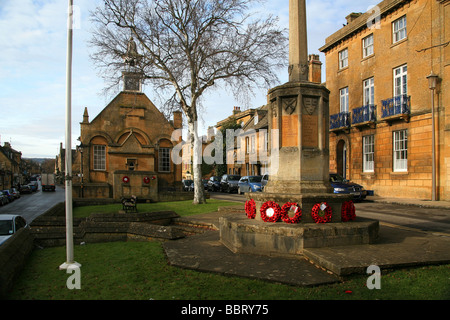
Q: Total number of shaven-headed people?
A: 0